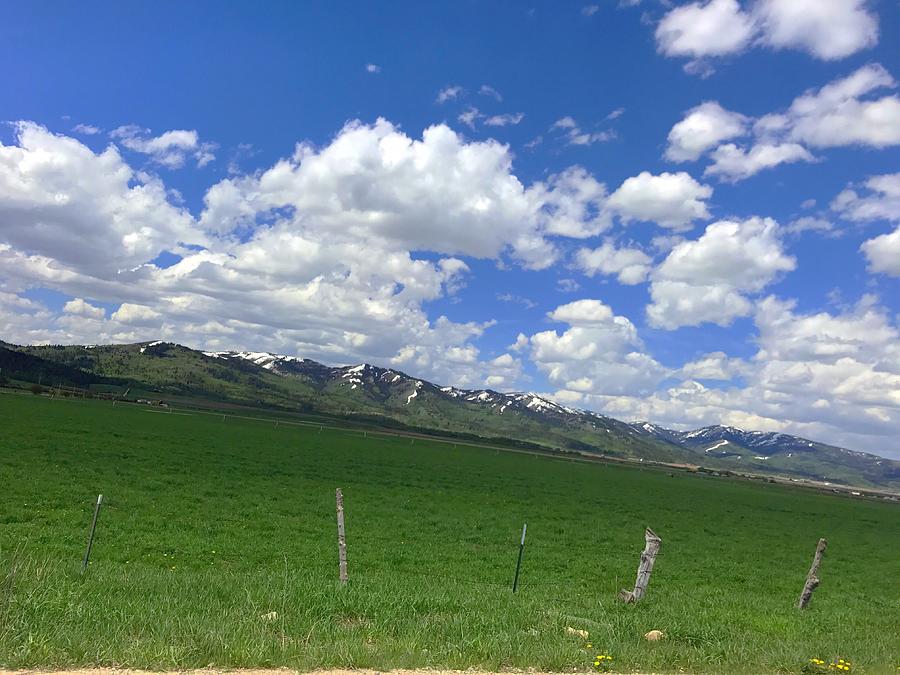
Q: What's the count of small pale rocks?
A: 3